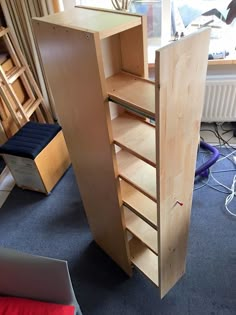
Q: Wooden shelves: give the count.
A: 6